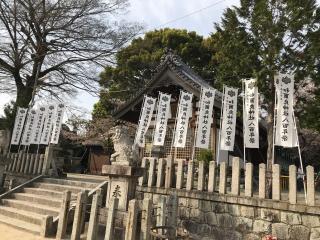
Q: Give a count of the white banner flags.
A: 12